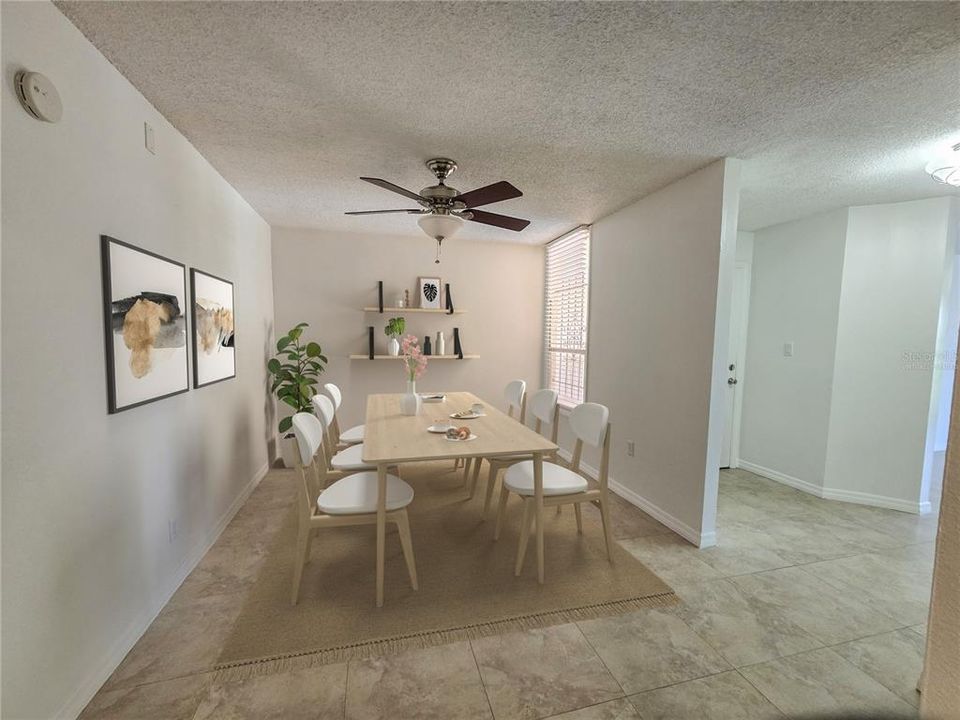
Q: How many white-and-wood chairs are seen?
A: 6